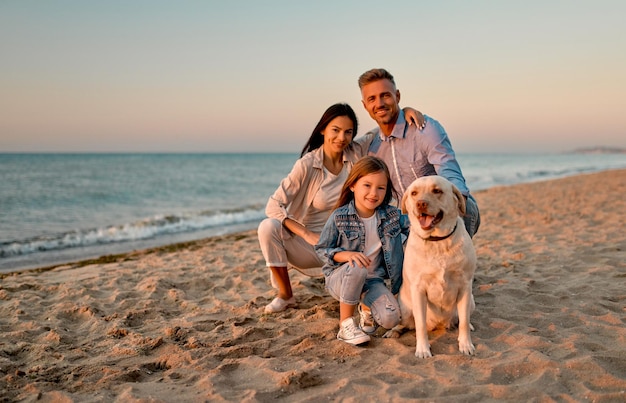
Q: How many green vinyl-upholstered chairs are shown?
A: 0